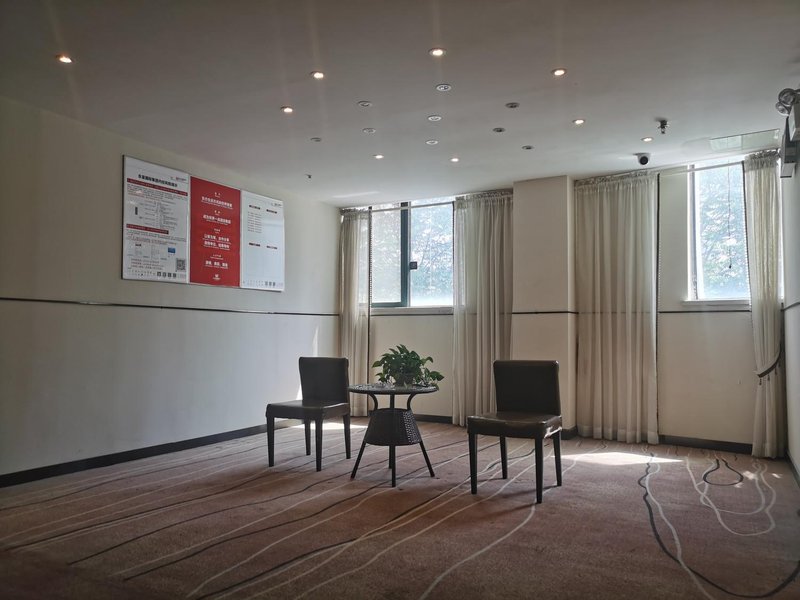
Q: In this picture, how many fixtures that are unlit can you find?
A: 9